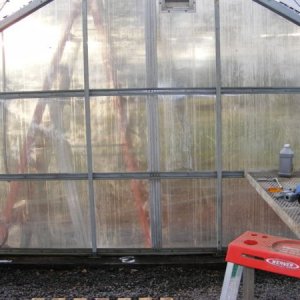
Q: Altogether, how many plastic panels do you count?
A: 12